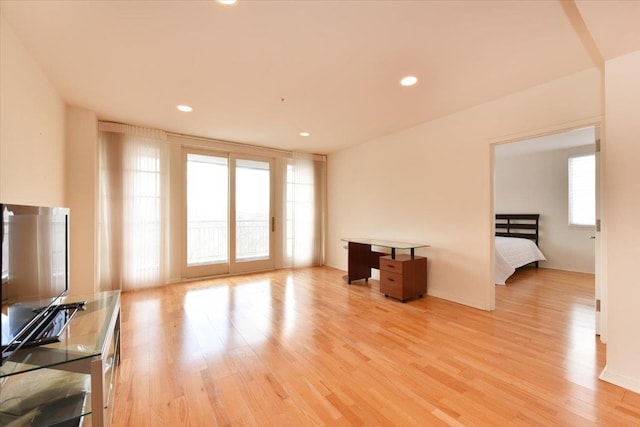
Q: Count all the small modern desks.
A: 1